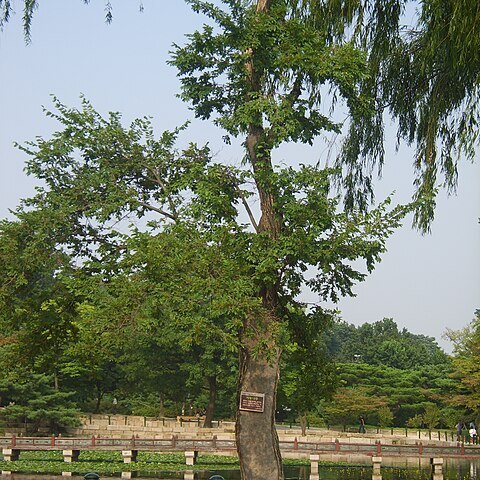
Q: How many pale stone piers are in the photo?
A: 7